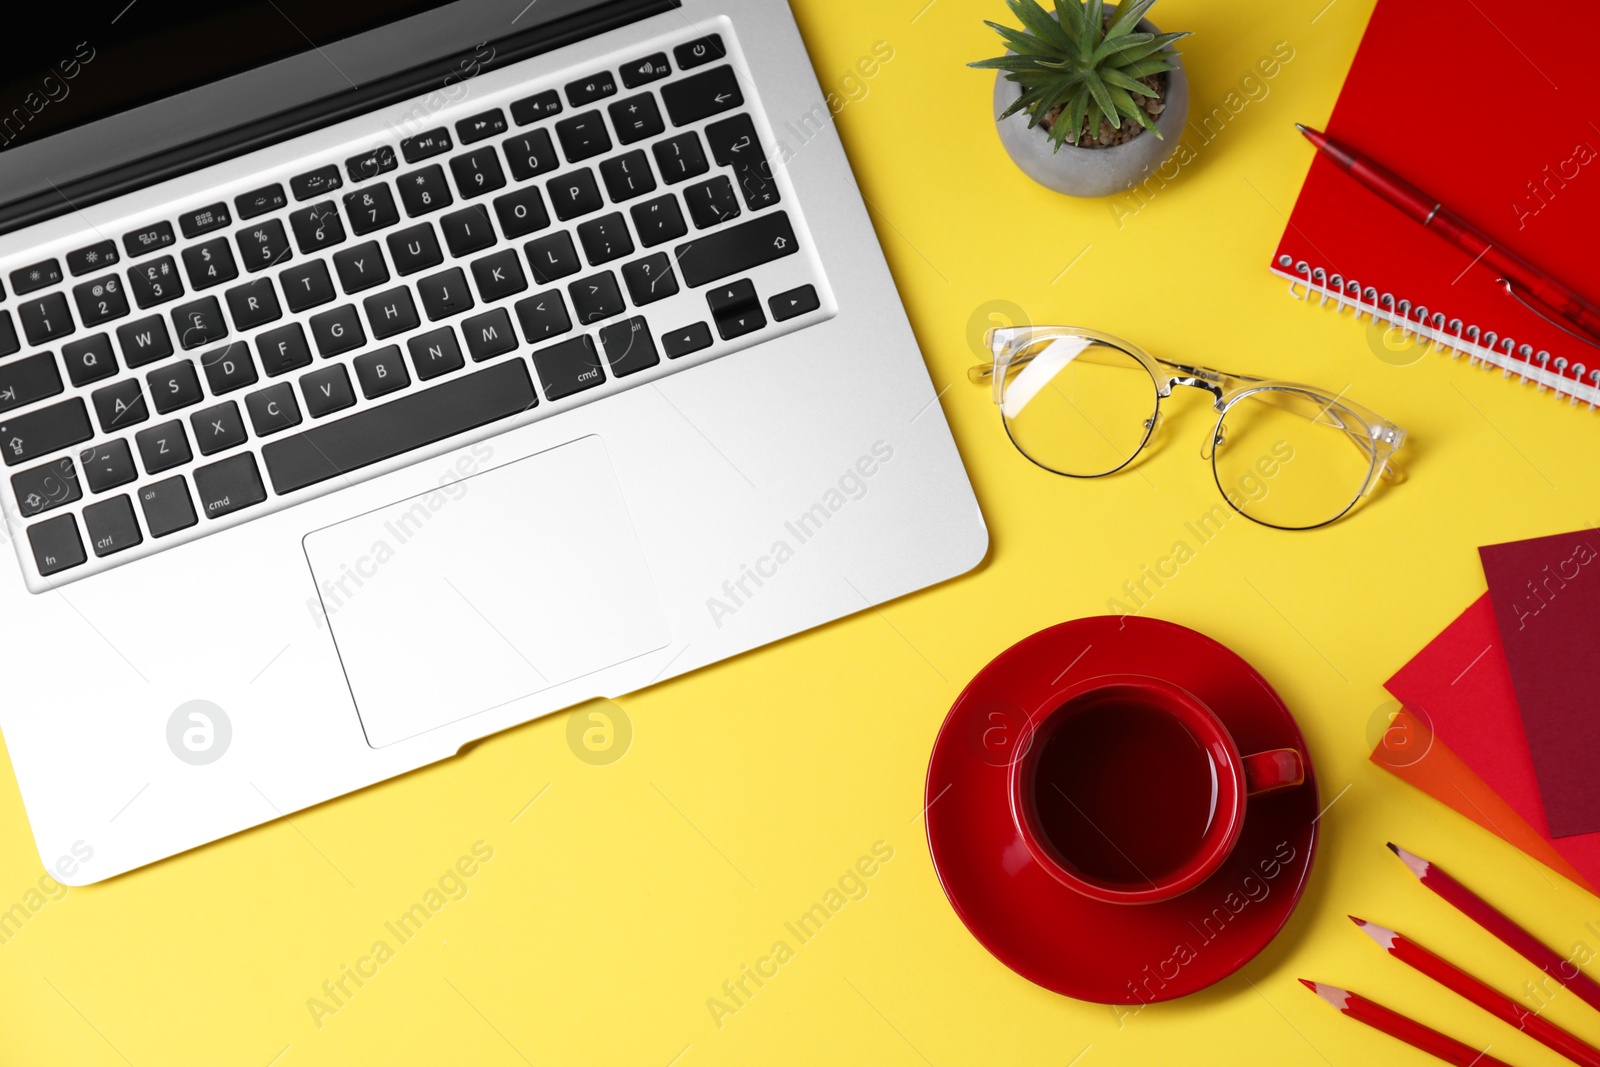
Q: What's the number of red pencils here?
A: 3